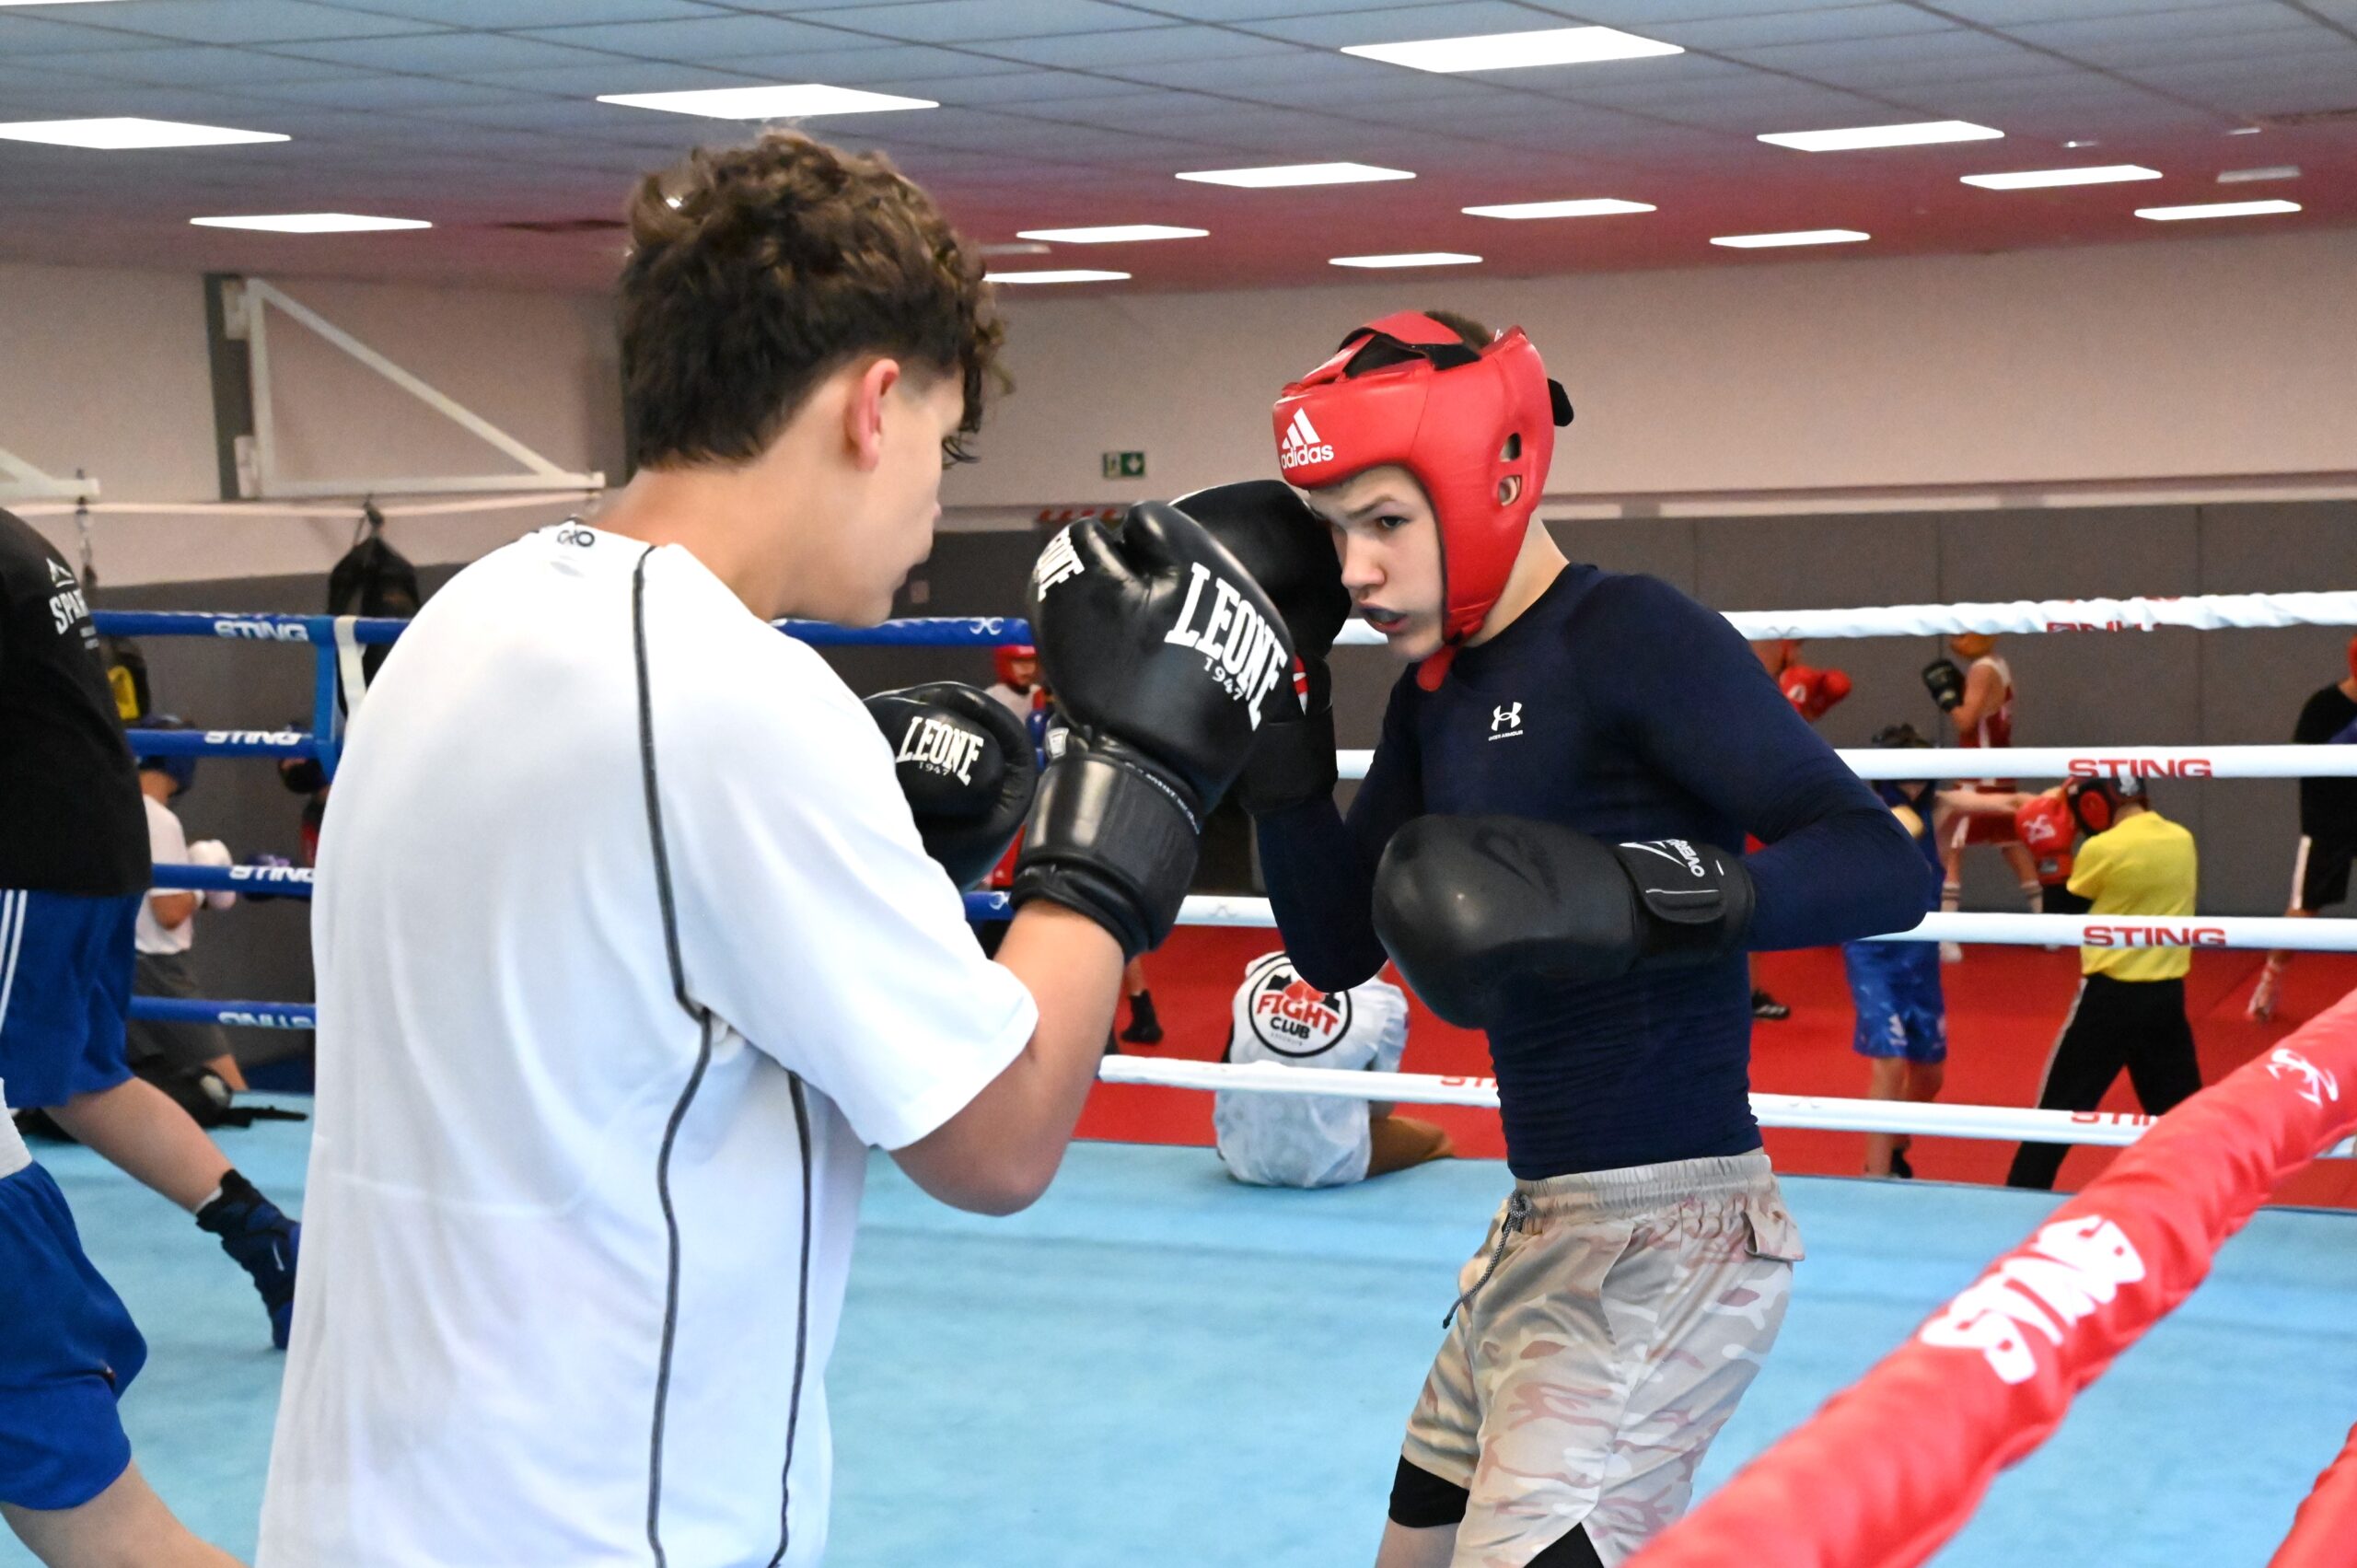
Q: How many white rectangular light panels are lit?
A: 13